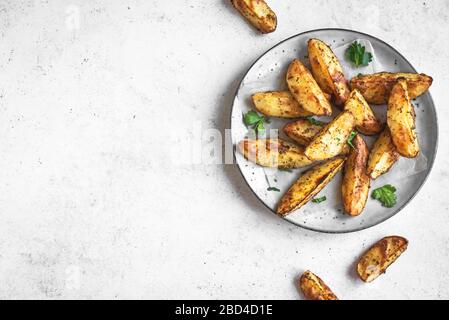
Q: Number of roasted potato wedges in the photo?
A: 15